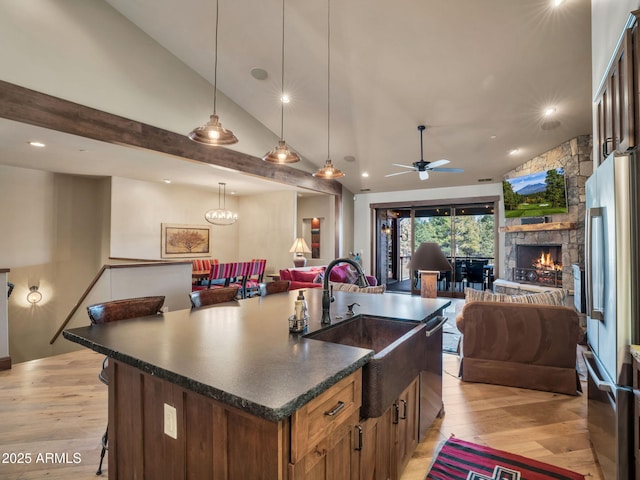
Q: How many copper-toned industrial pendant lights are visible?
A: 3